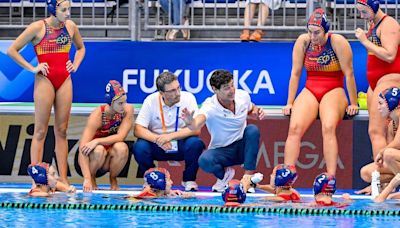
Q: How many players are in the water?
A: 5